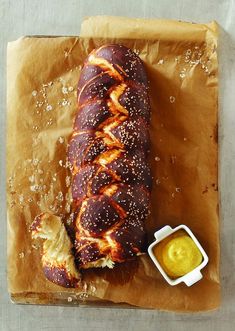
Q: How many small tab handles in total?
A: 2